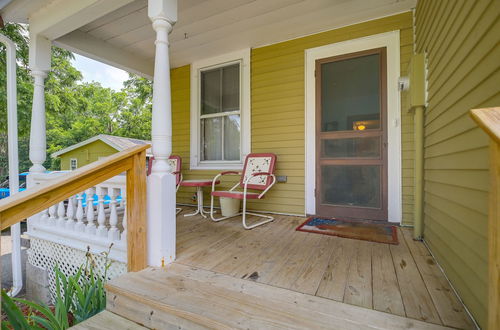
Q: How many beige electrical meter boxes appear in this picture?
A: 1